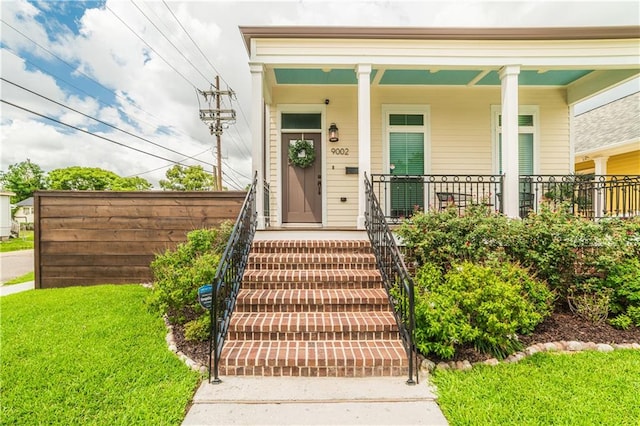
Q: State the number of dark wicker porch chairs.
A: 2